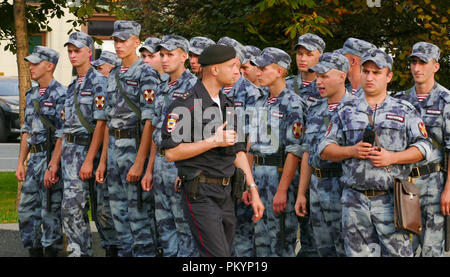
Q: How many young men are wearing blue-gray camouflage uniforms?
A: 15